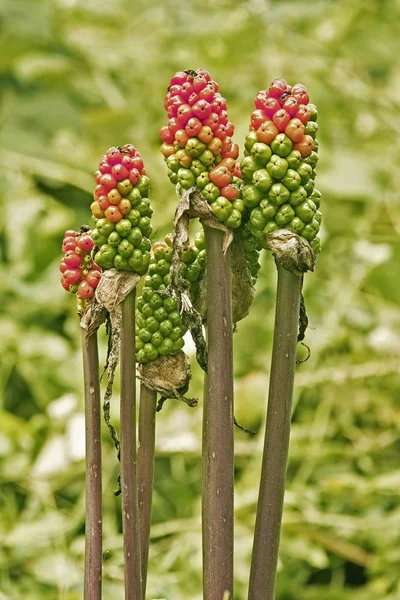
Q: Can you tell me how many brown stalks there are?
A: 5